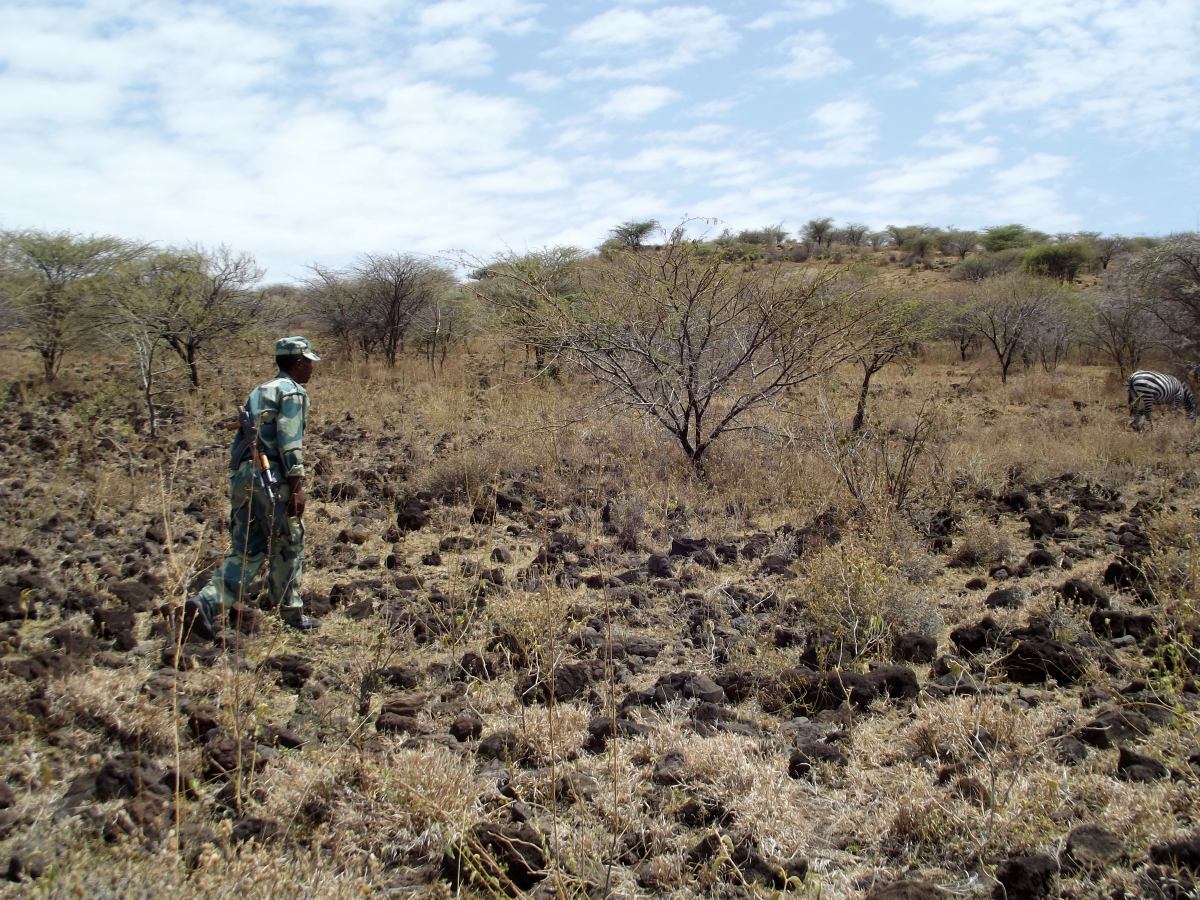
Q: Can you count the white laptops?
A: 0